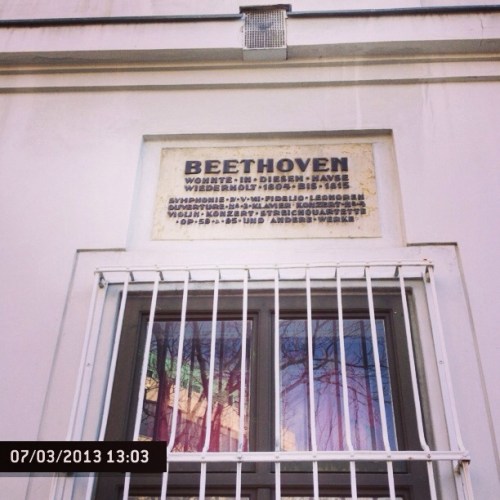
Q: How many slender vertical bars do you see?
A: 12